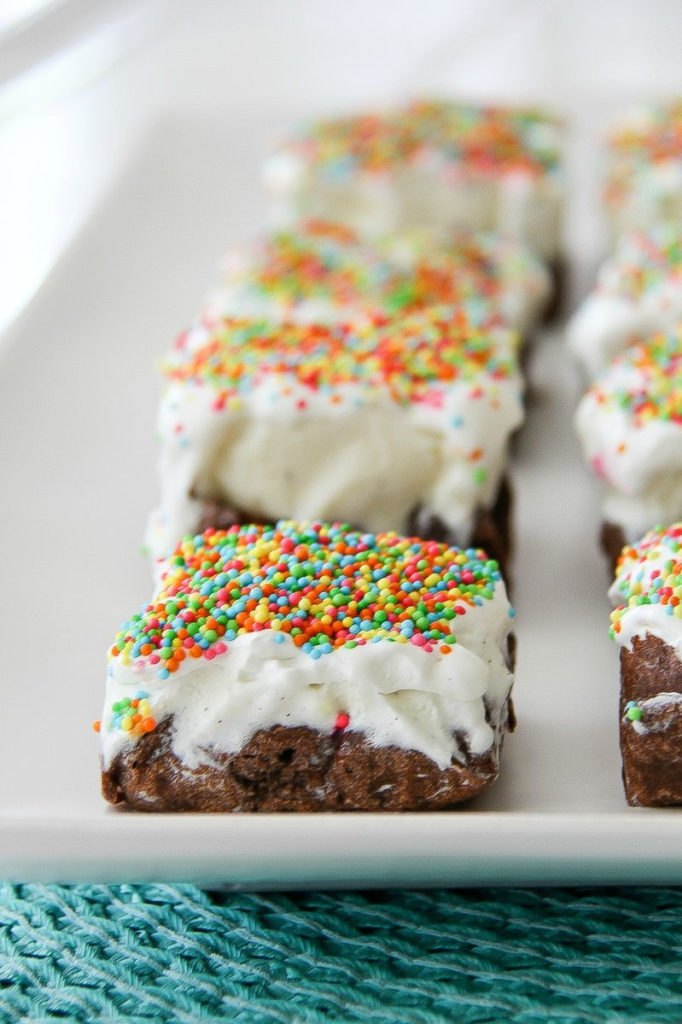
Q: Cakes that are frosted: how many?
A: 8